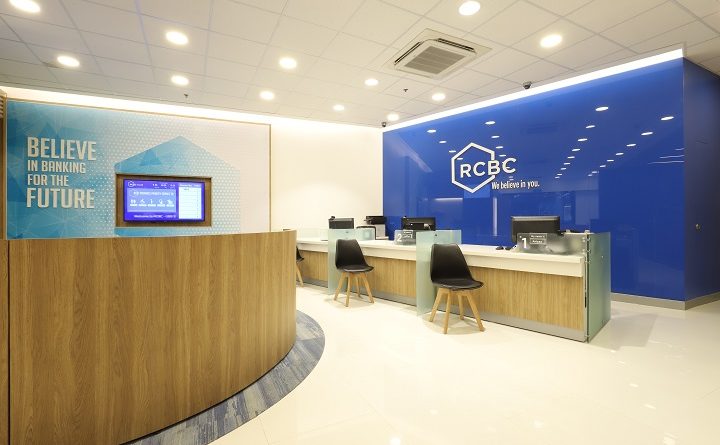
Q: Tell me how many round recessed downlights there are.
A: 12